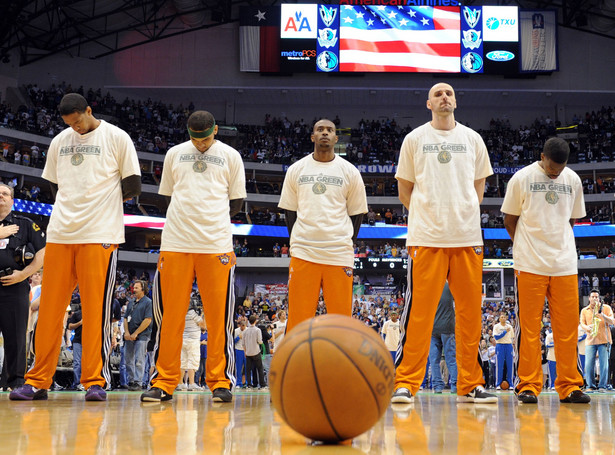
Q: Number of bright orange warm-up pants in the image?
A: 5